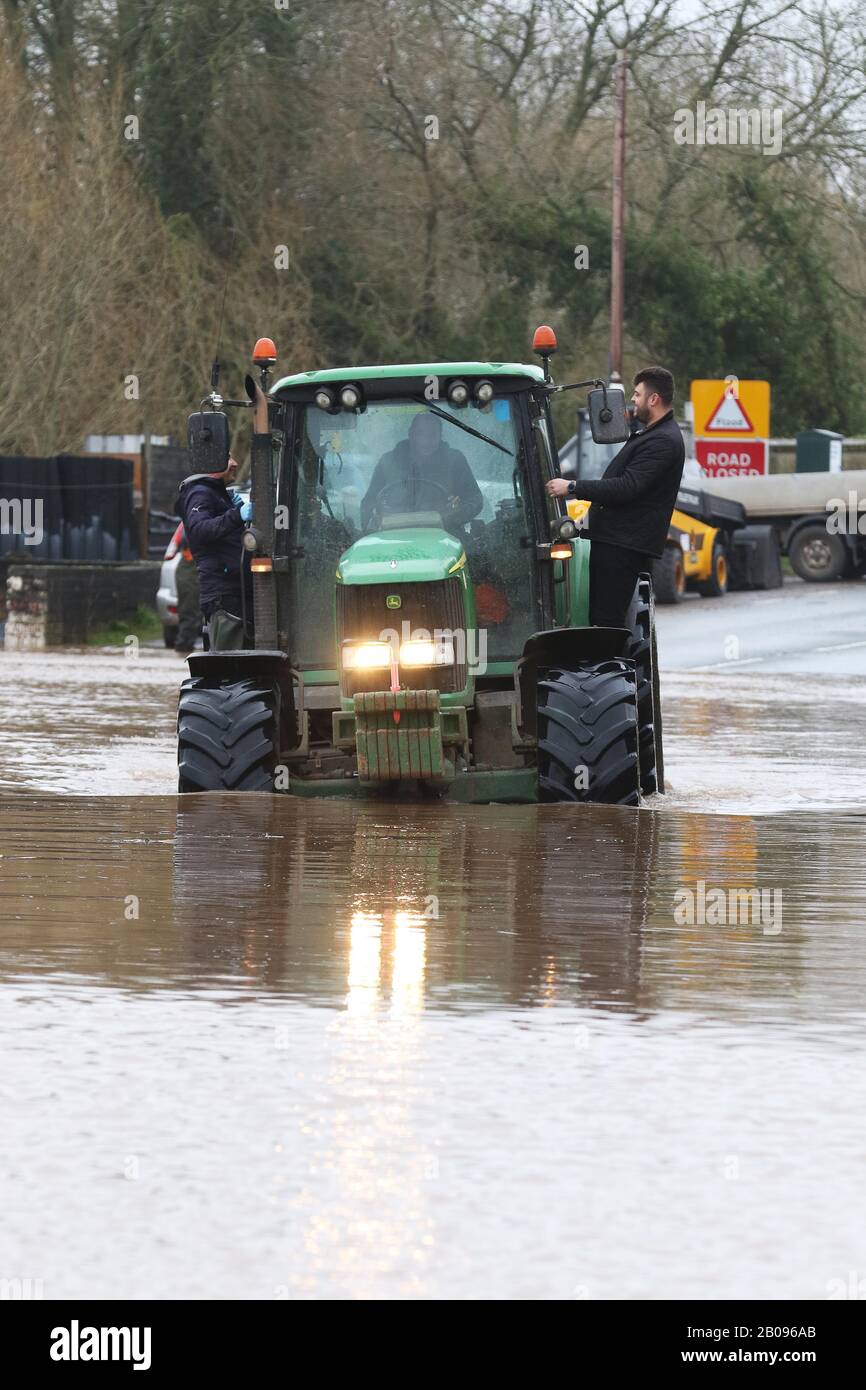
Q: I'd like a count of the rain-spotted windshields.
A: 1